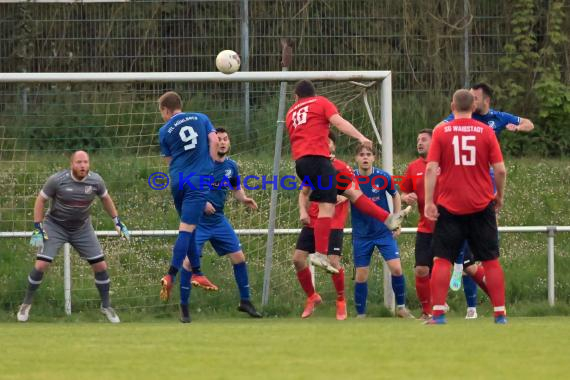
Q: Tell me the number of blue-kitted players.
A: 4